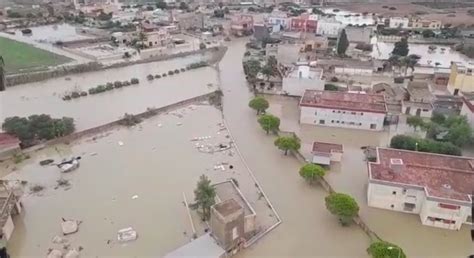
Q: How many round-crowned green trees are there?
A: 6